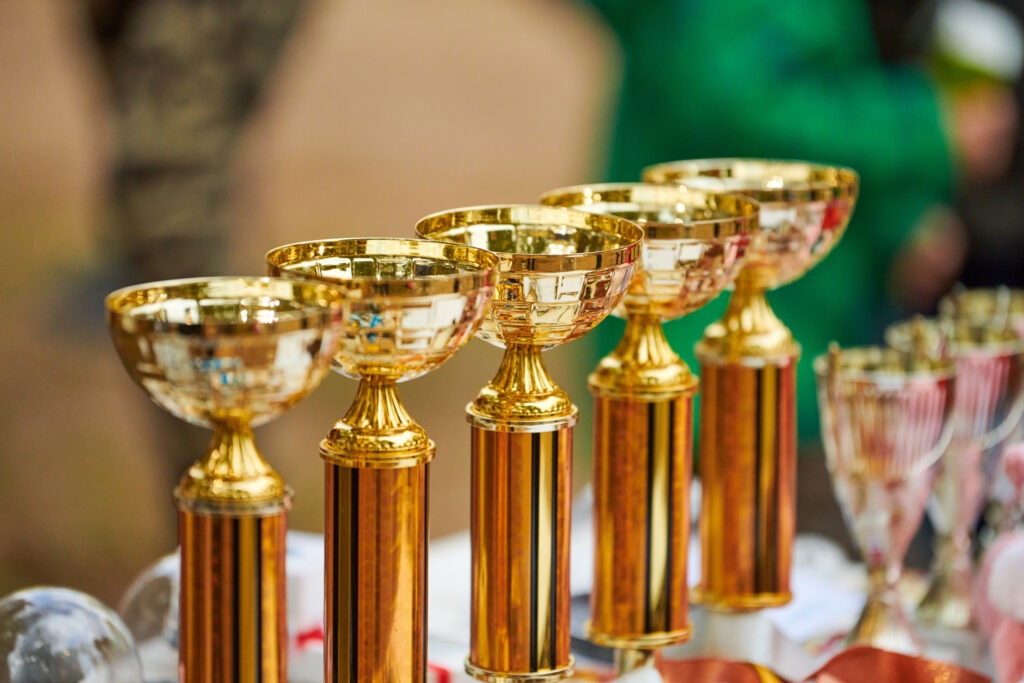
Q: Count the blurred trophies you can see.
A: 3